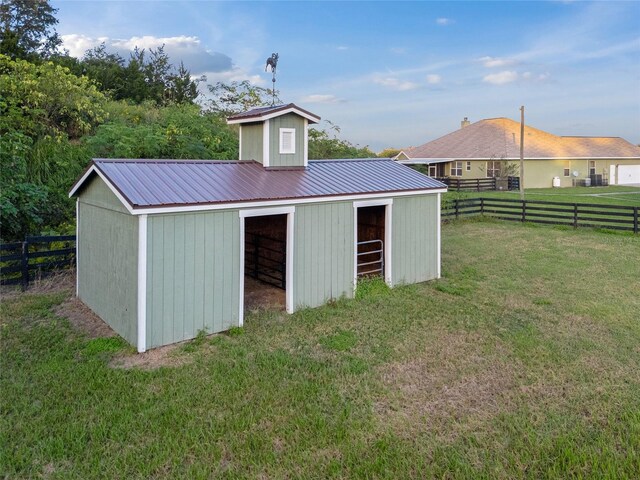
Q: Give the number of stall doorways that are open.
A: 2